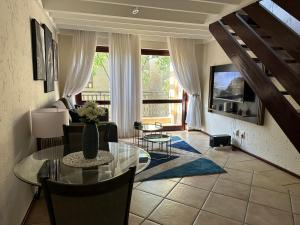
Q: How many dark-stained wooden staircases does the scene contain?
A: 1